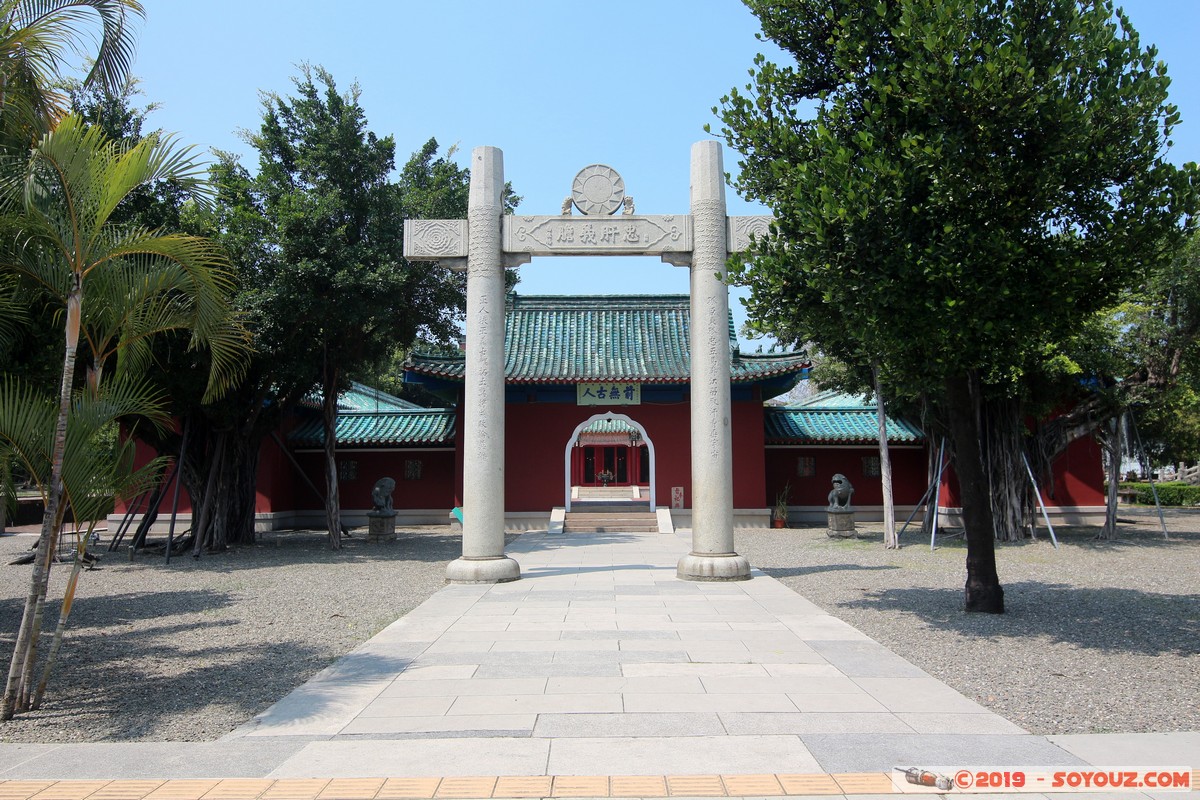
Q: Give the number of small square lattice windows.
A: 4